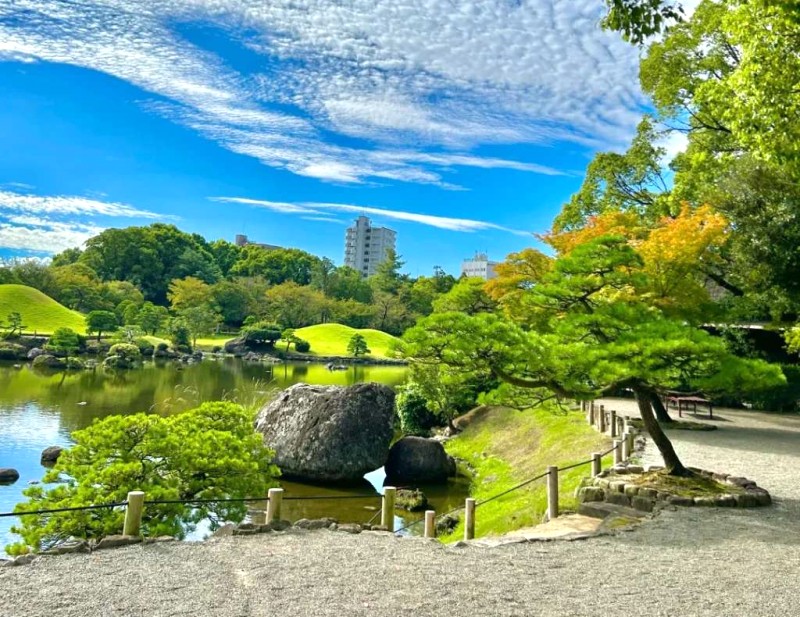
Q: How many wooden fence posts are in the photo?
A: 15